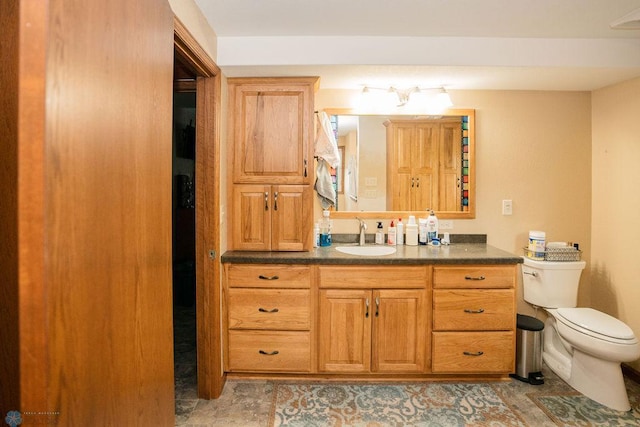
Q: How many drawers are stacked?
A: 6